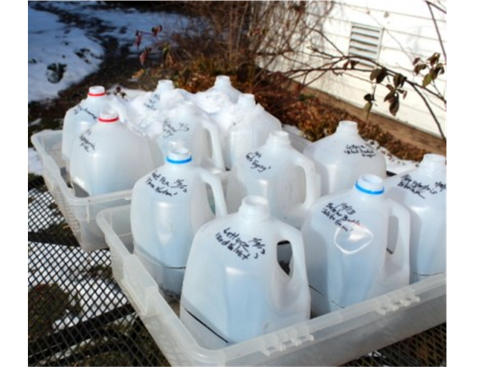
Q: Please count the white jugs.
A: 12